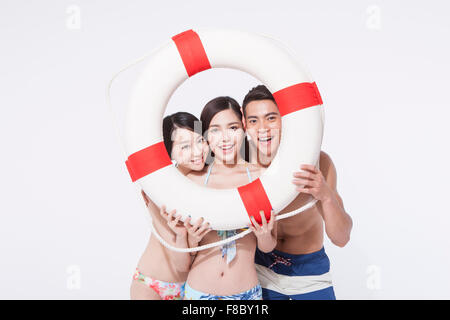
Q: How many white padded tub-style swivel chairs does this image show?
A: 0